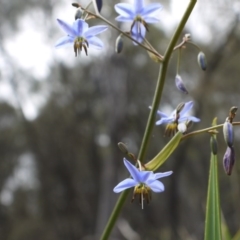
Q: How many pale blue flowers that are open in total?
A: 4